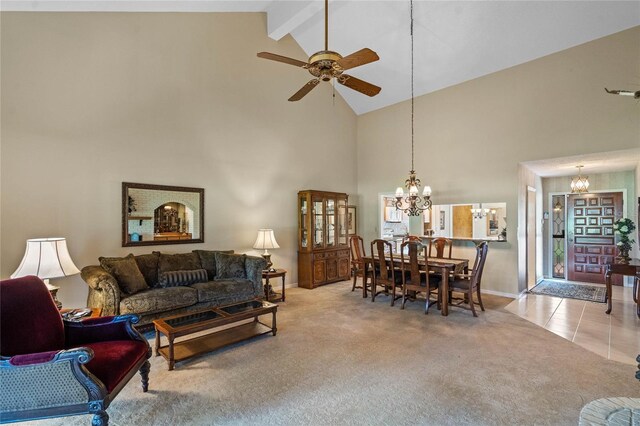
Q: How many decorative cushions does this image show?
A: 3